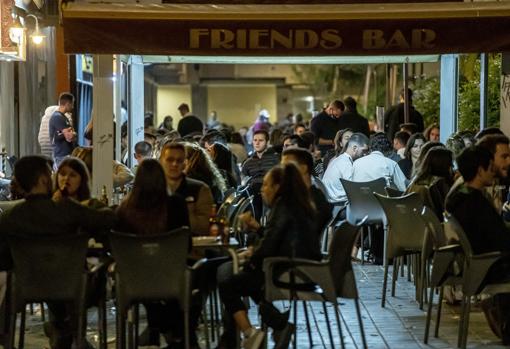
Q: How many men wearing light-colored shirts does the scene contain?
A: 2